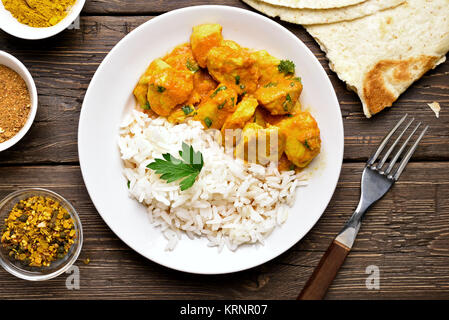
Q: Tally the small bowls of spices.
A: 3